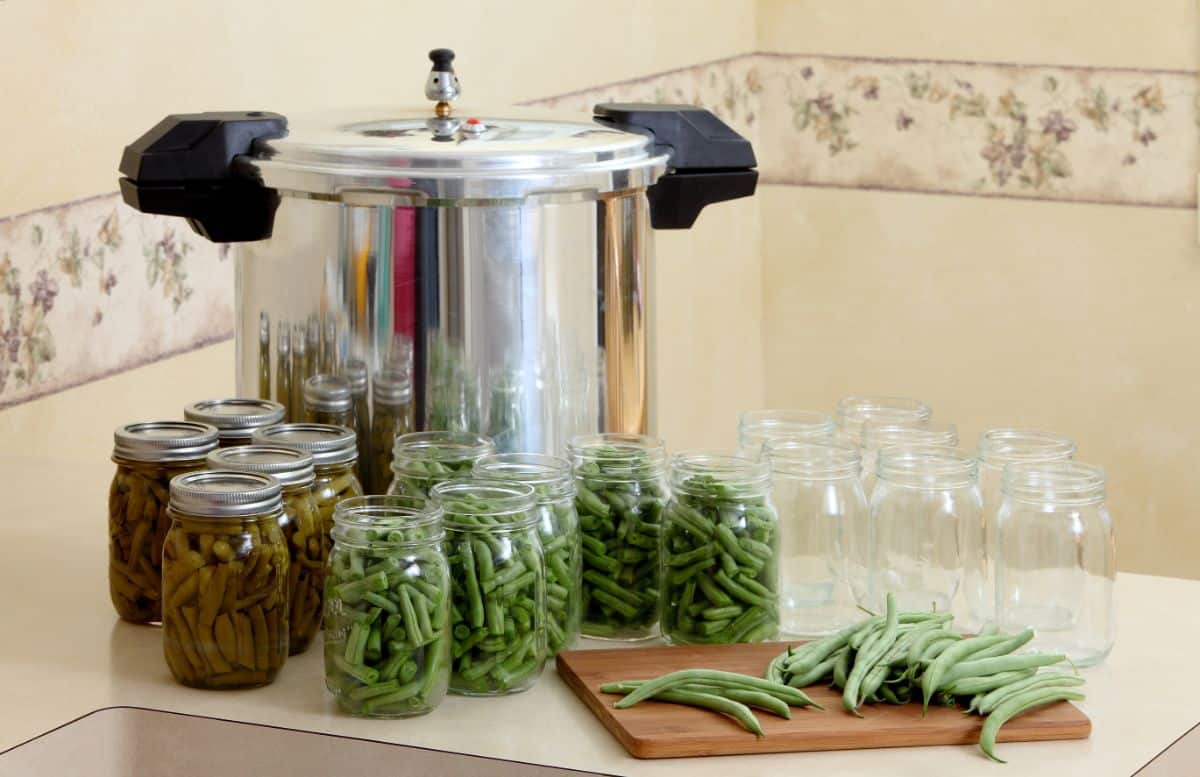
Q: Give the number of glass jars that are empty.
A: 7